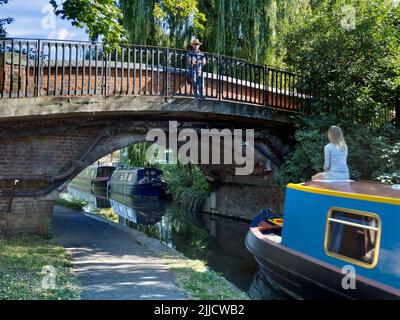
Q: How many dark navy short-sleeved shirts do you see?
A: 1